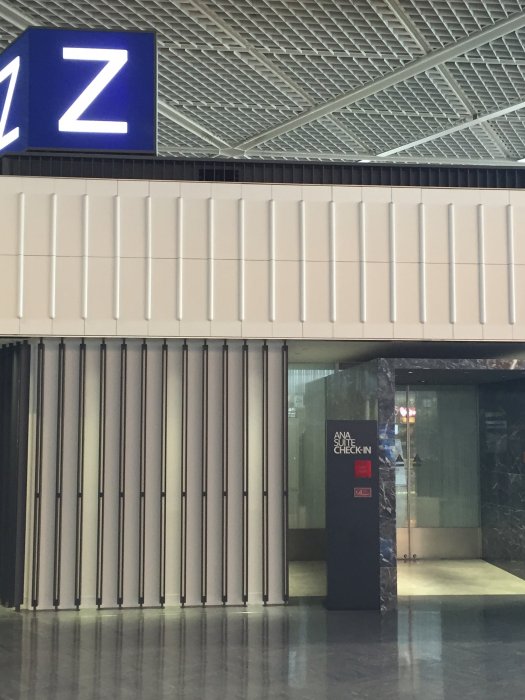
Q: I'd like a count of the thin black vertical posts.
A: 13